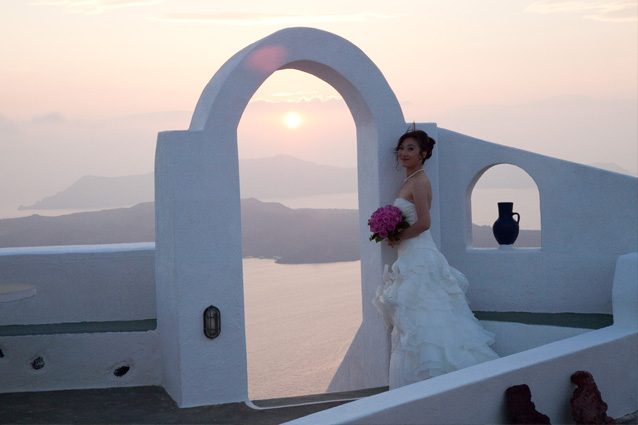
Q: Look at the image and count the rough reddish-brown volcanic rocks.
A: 2